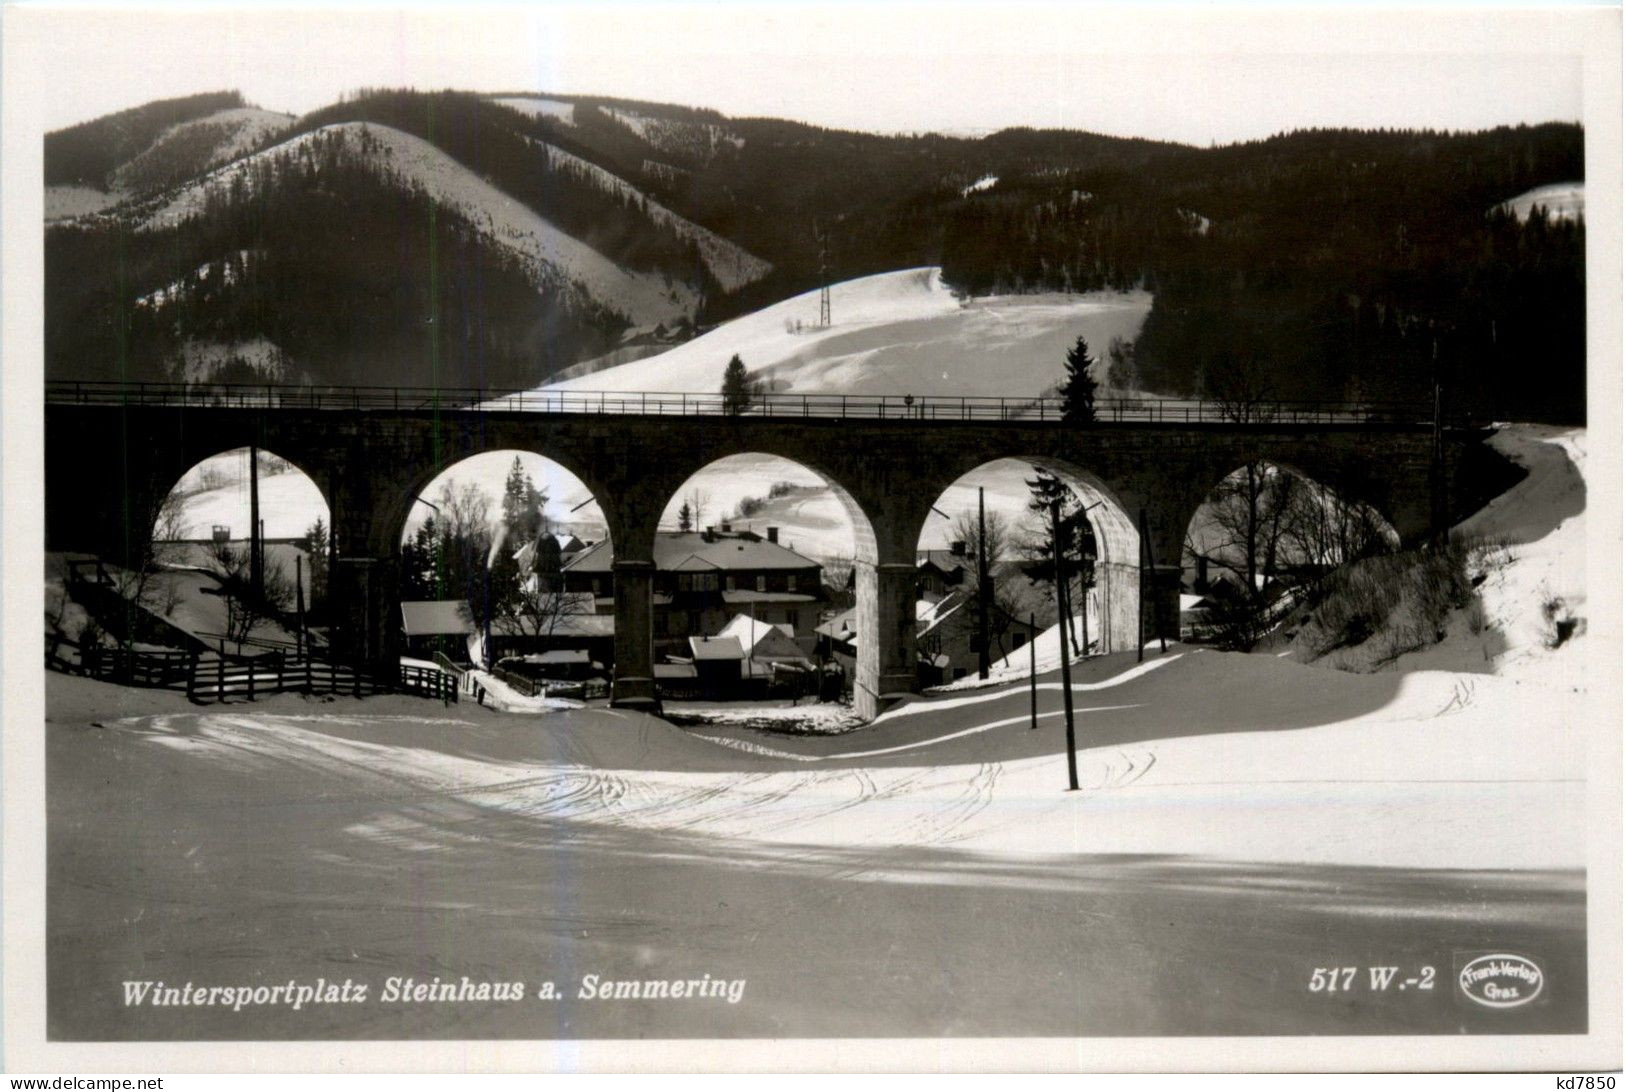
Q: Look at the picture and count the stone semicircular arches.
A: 5